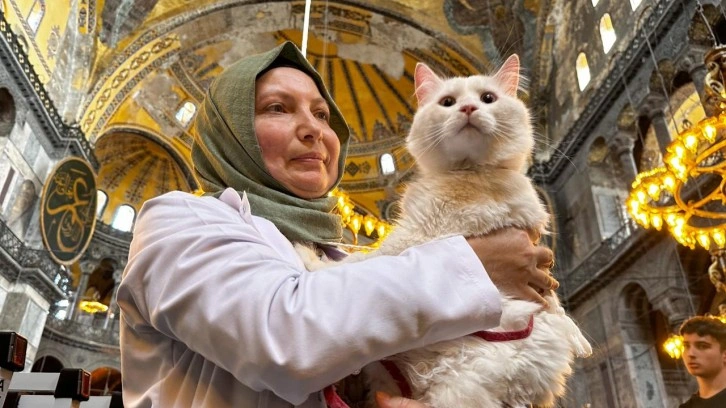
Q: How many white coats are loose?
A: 1